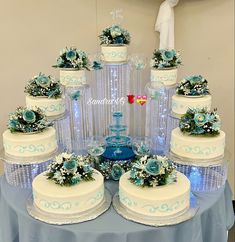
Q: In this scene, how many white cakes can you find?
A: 9